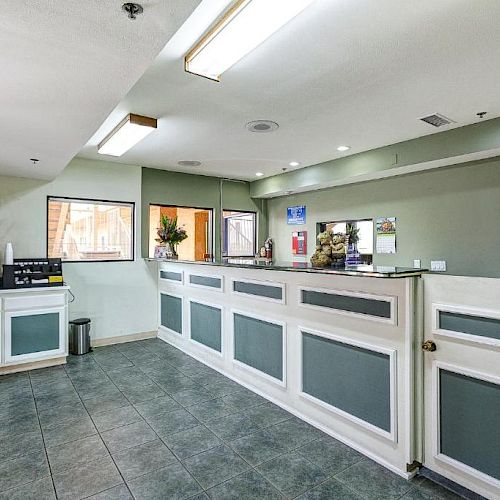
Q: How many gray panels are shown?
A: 11